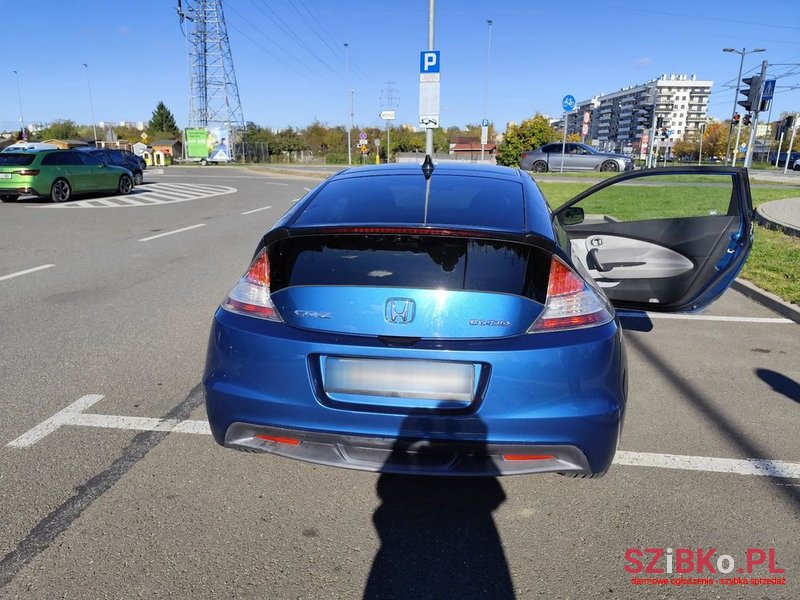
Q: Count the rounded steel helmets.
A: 0